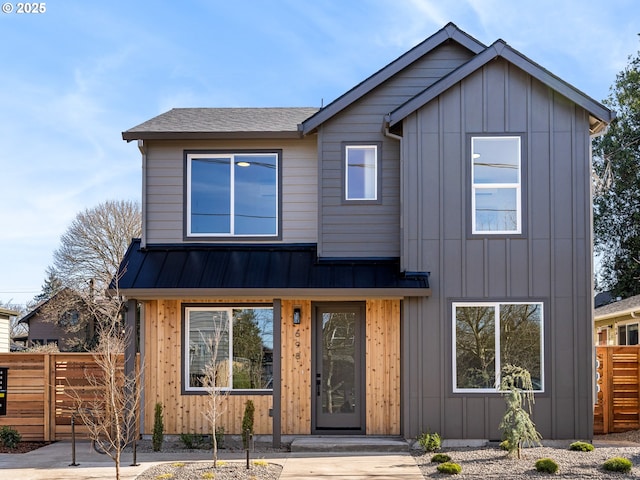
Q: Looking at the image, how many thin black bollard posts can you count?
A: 3